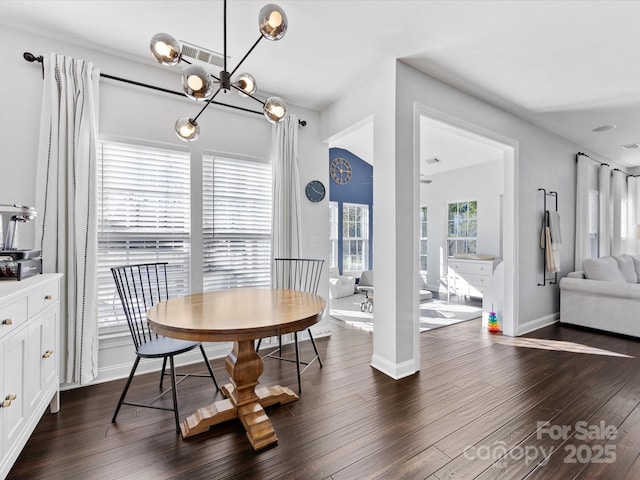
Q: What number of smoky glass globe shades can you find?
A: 6